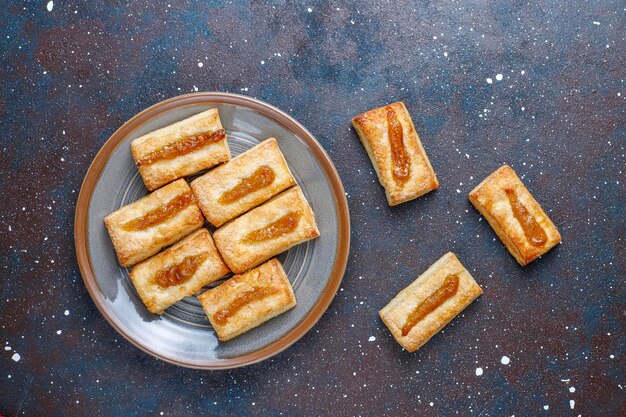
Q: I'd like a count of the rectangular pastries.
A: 9